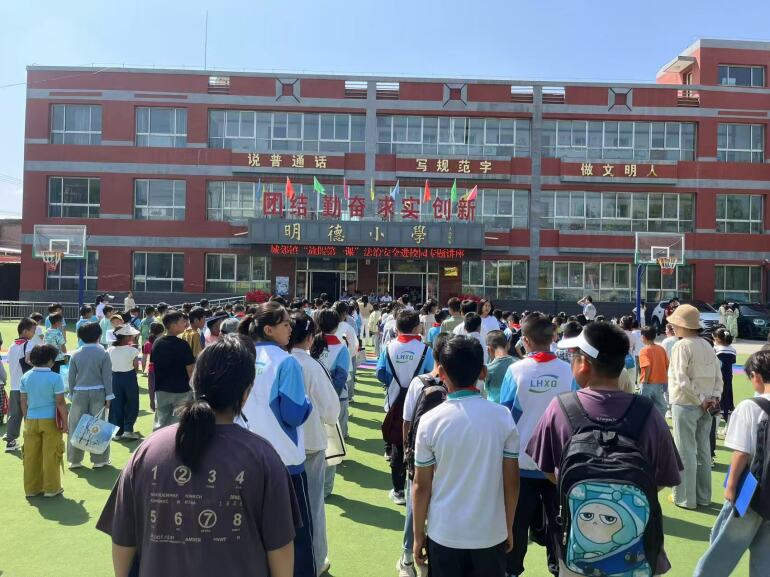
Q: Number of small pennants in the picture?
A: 11